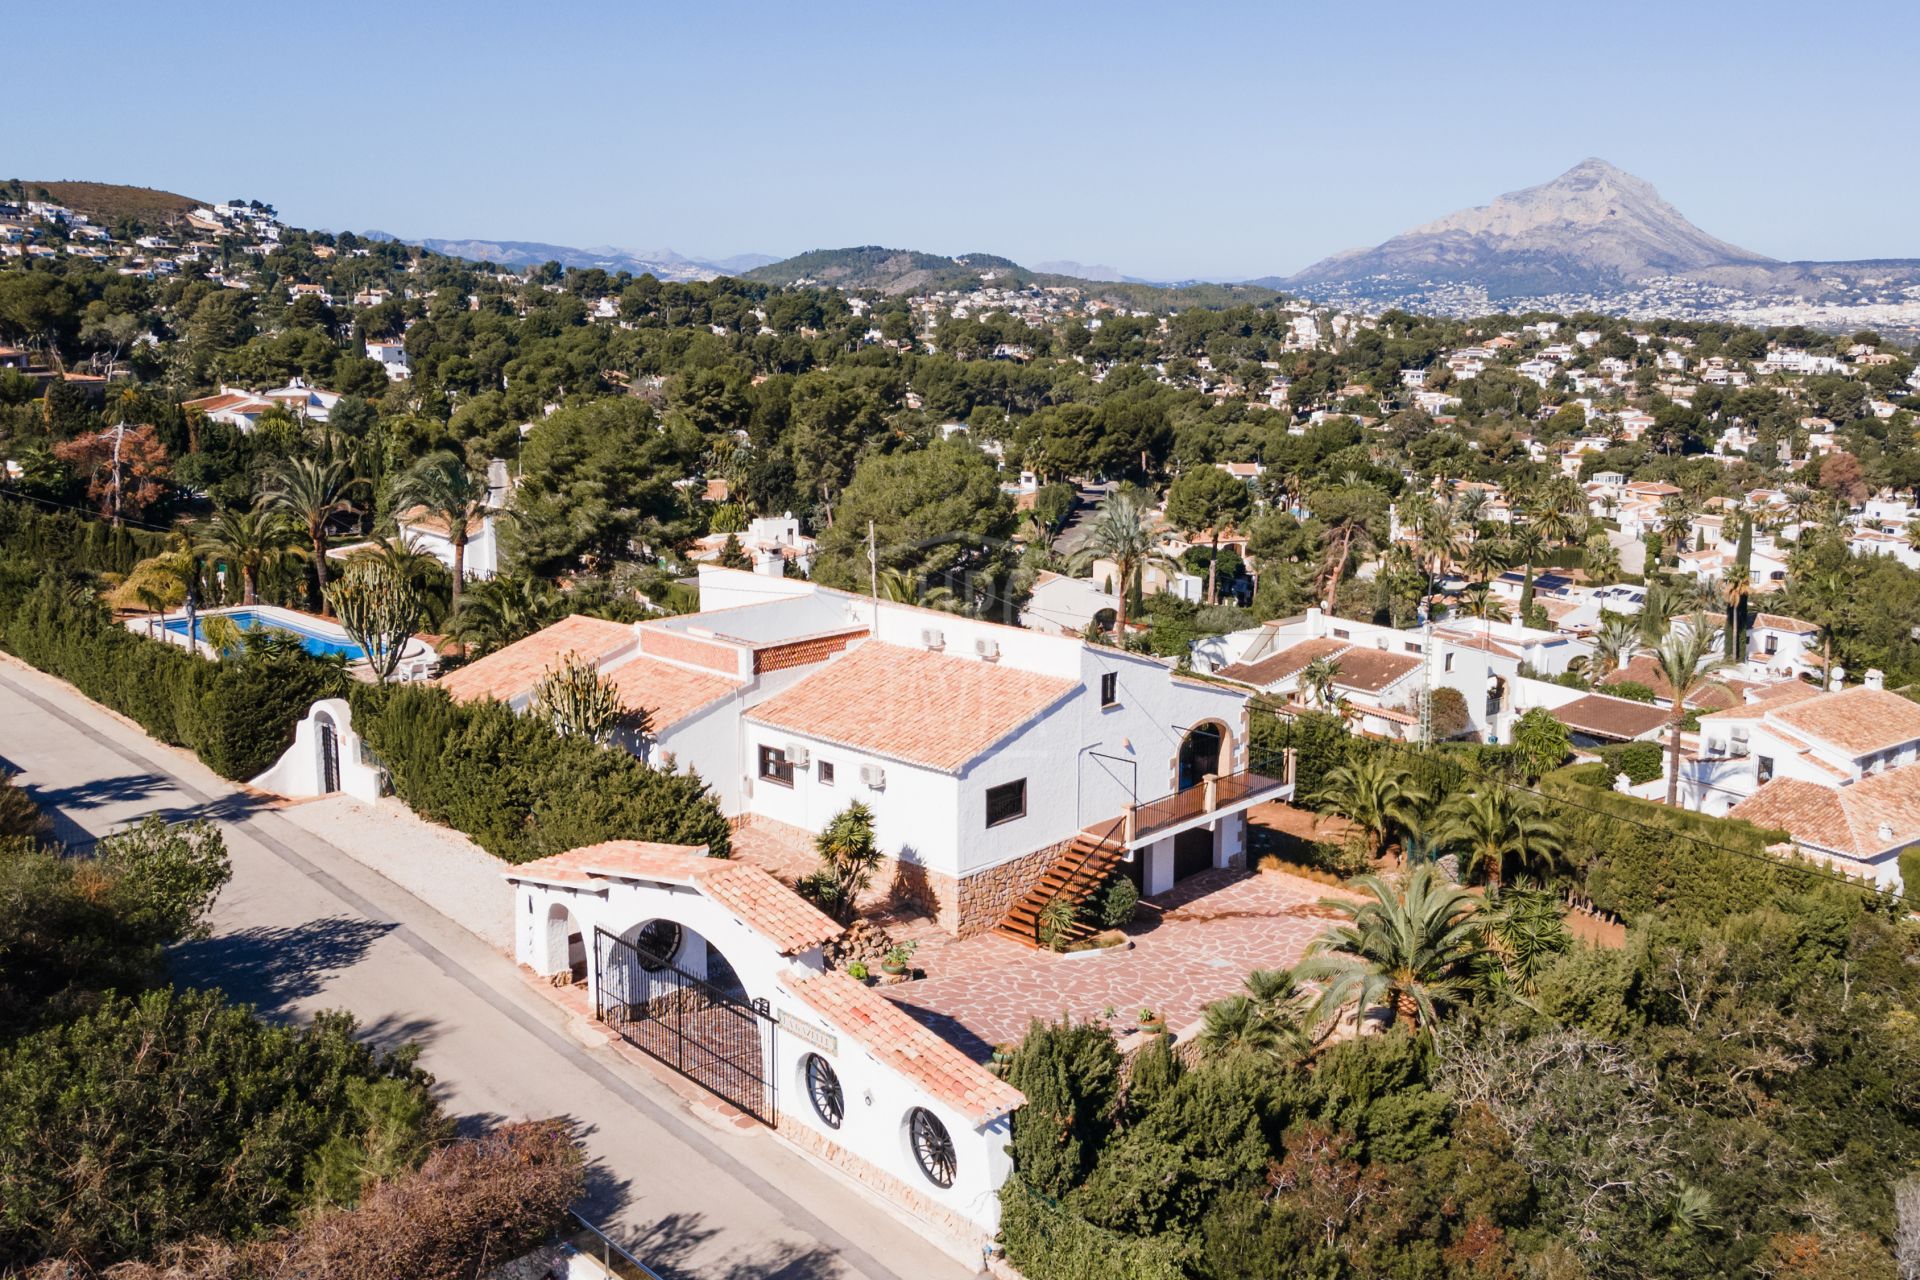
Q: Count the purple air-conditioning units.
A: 0